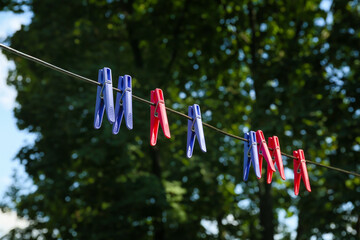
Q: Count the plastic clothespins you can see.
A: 8